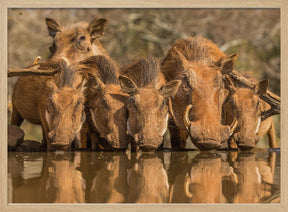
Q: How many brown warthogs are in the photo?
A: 6